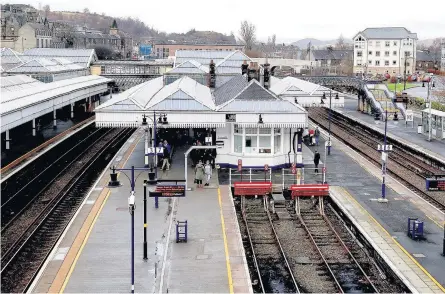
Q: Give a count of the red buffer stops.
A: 2